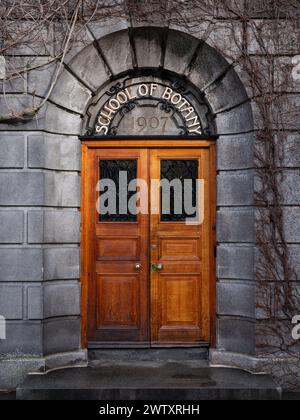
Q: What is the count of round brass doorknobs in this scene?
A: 2